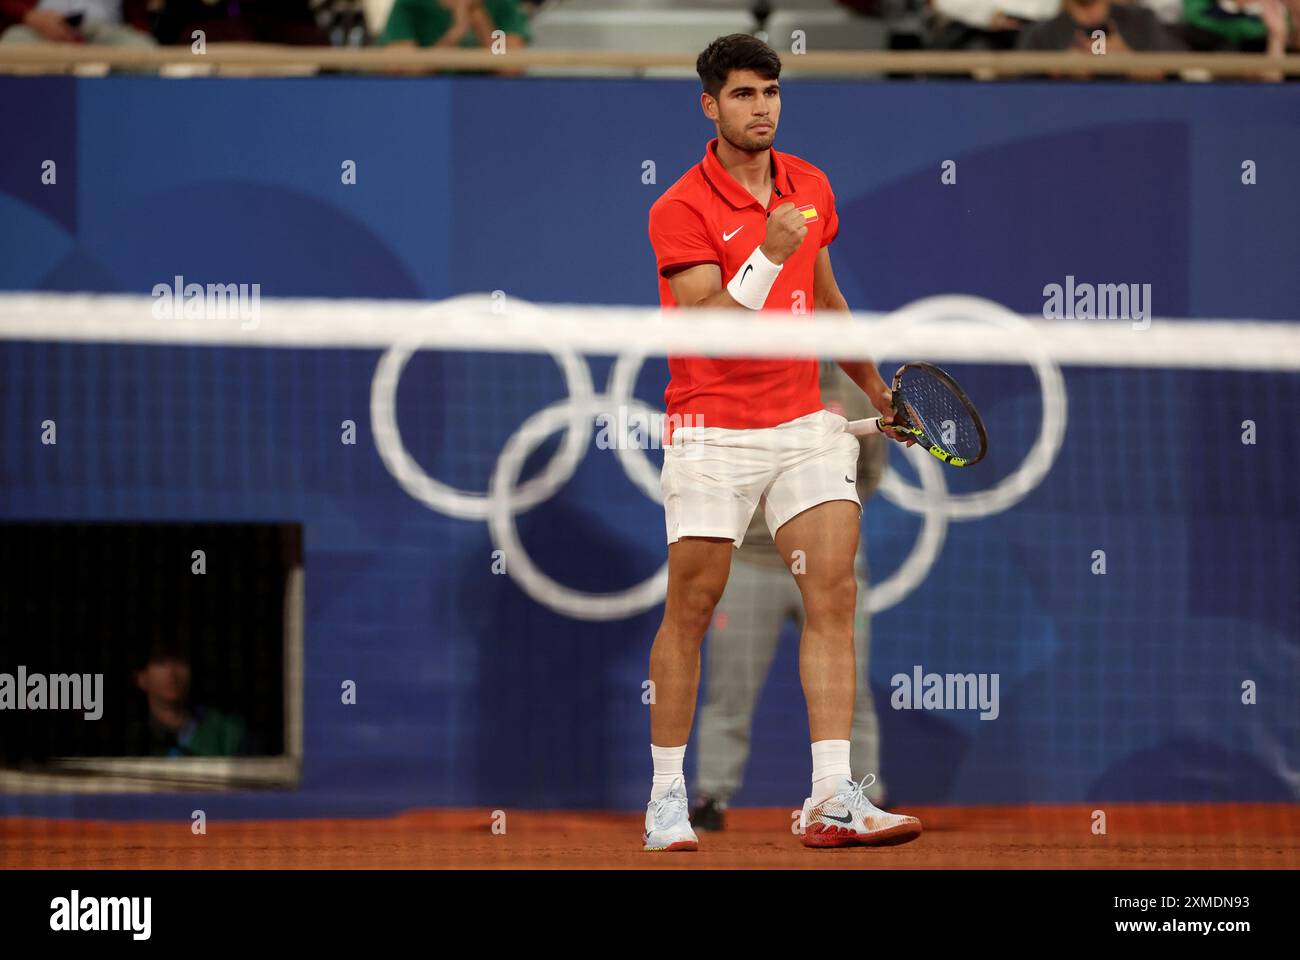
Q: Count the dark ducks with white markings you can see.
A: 0